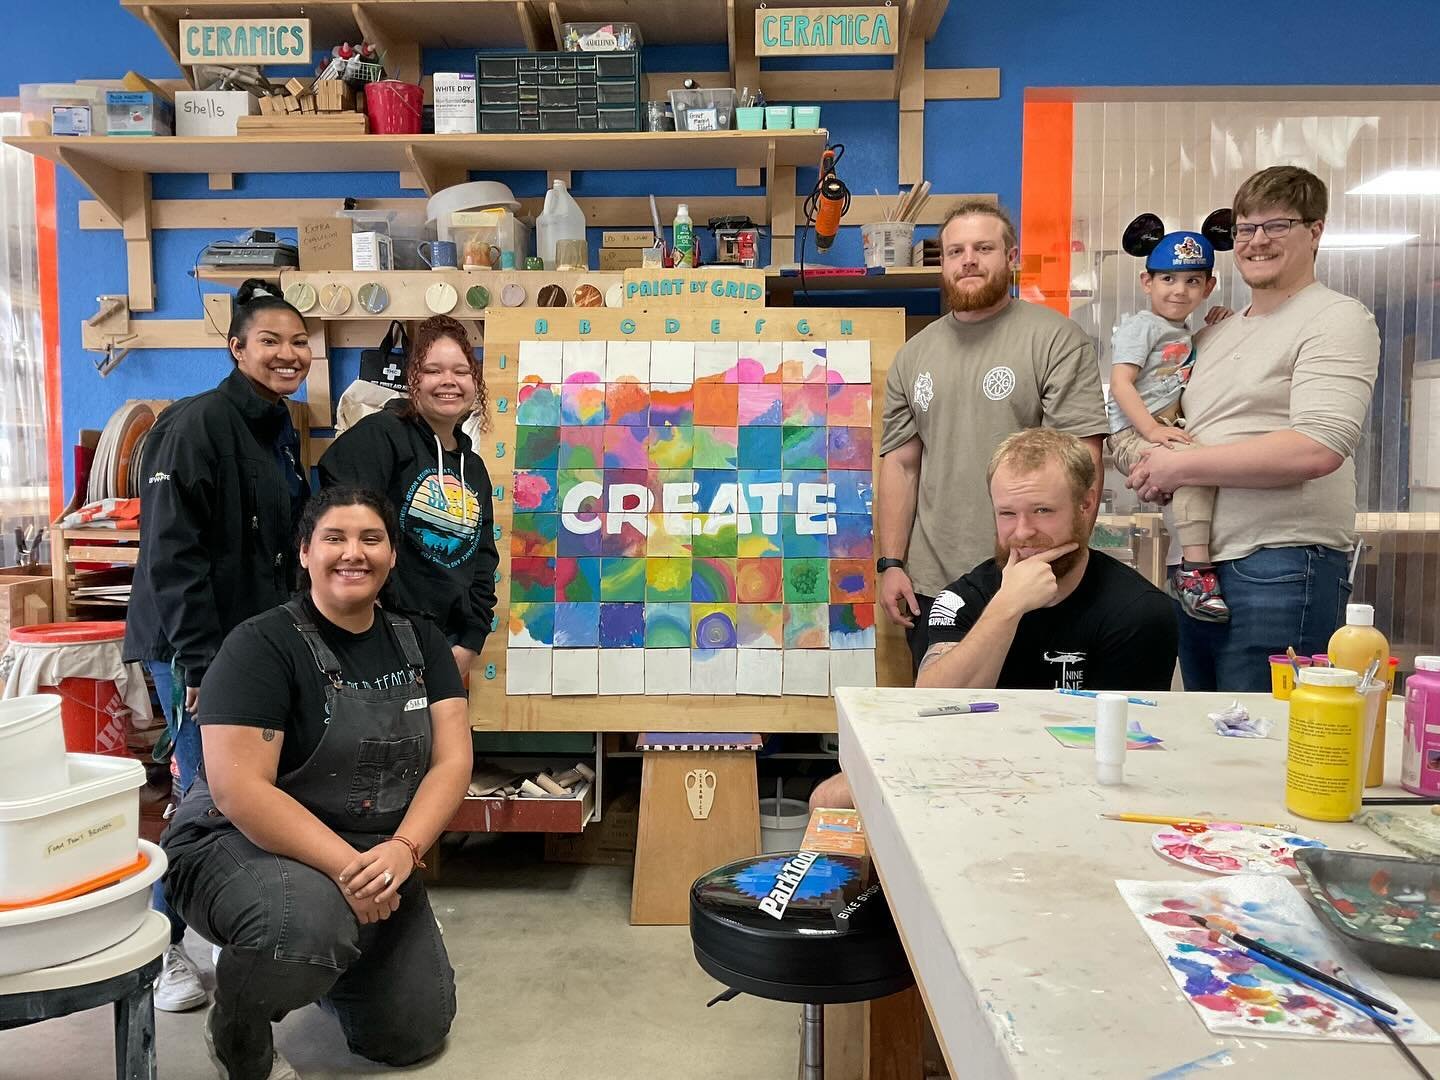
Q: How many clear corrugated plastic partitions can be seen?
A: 2